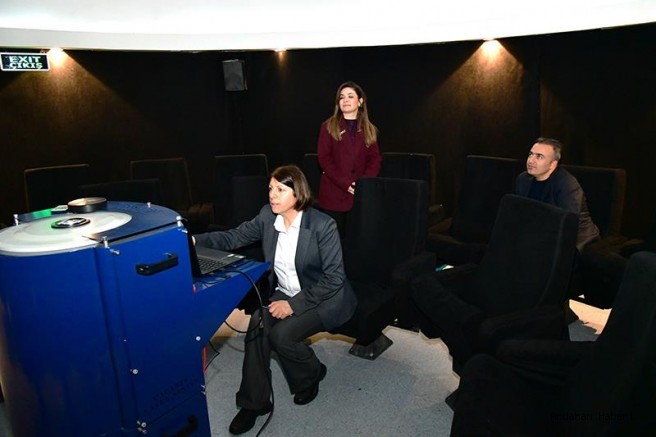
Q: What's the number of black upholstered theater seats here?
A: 12